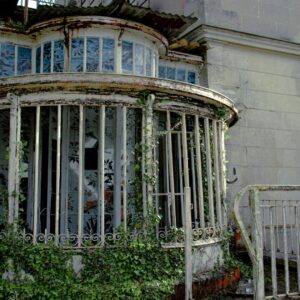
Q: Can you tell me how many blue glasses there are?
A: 15